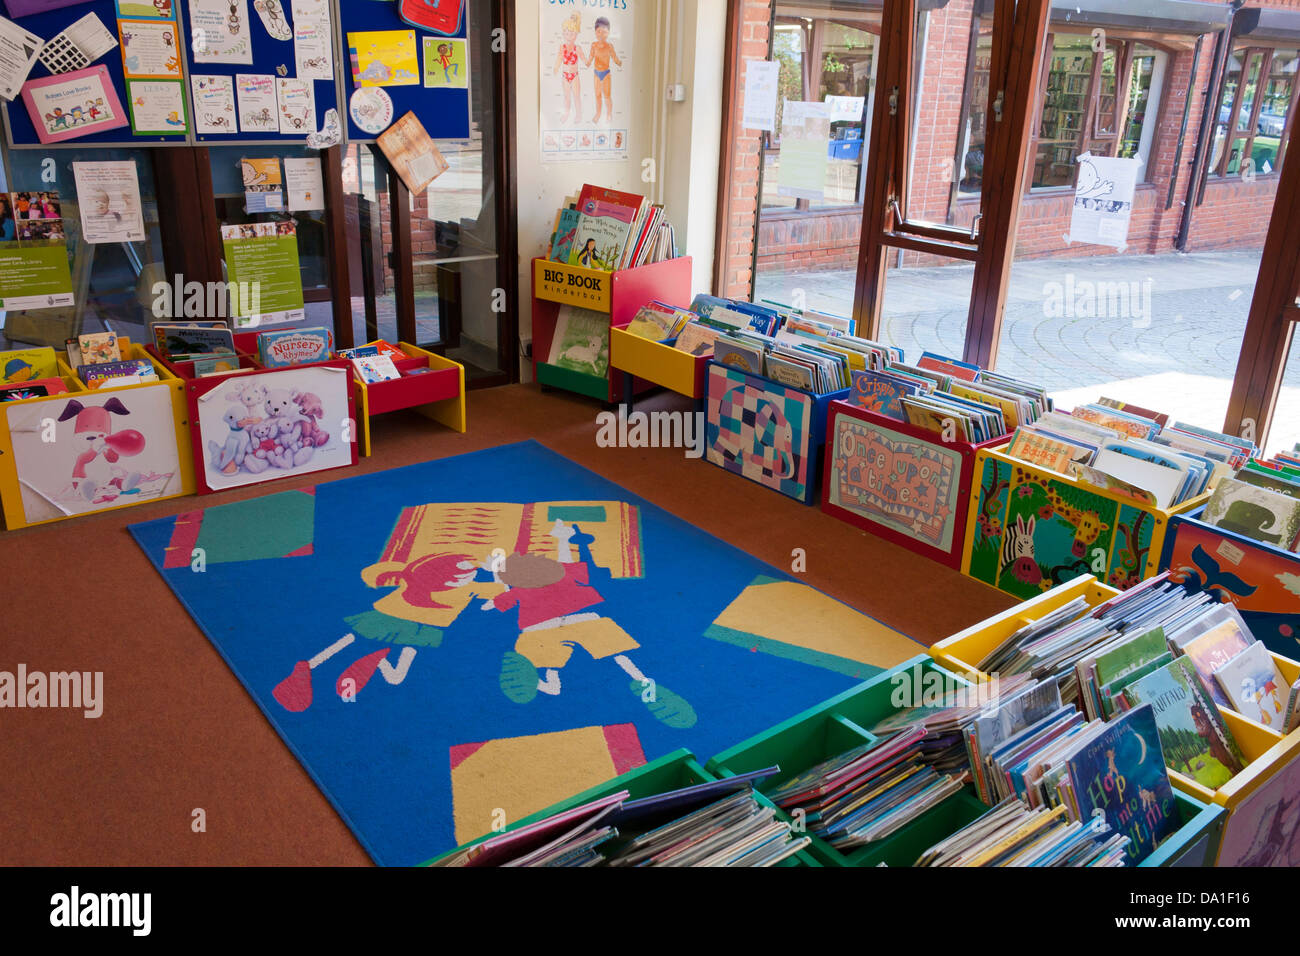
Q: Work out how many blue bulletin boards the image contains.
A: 3